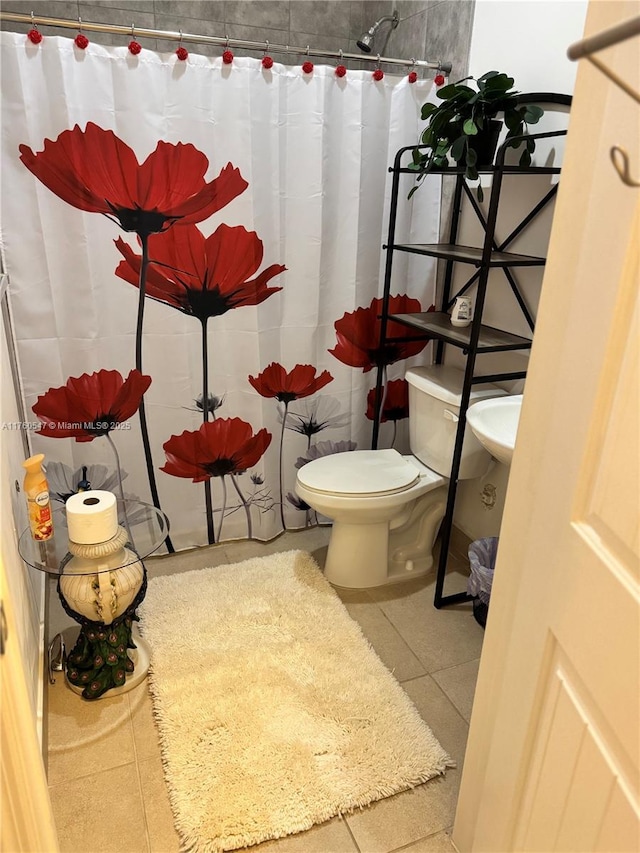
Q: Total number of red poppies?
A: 7